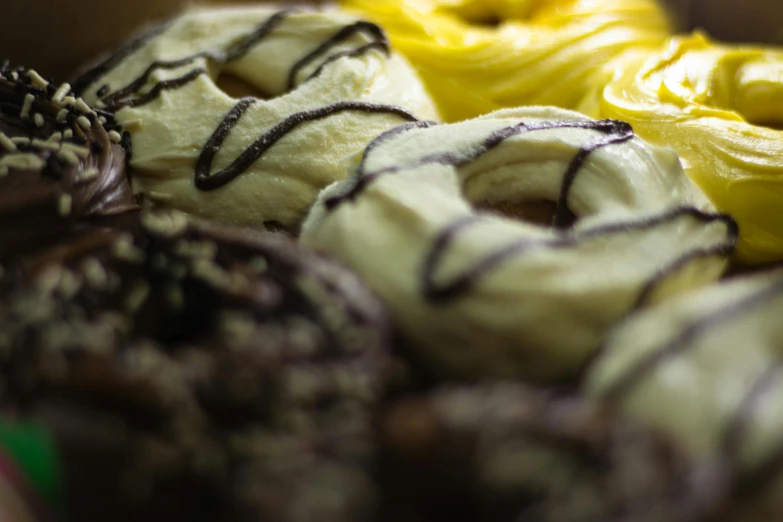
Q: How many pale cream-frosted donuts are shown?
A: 3